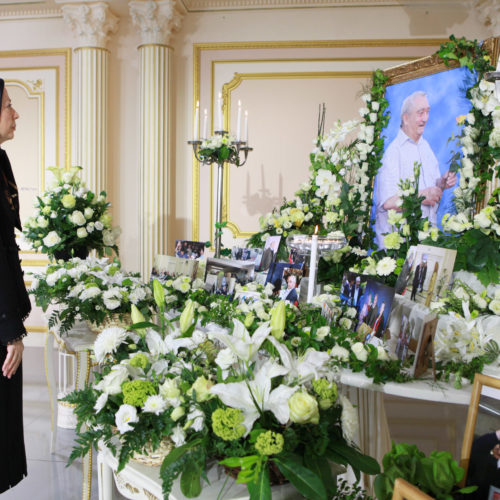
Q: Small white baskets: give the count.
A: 2